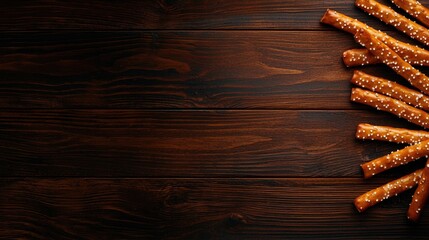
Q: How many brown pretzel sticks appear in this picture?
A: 11